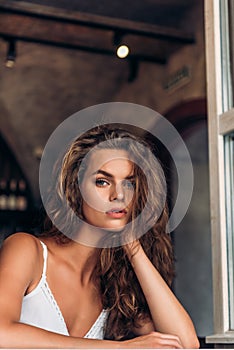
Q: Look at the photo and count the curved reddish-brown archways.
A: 1